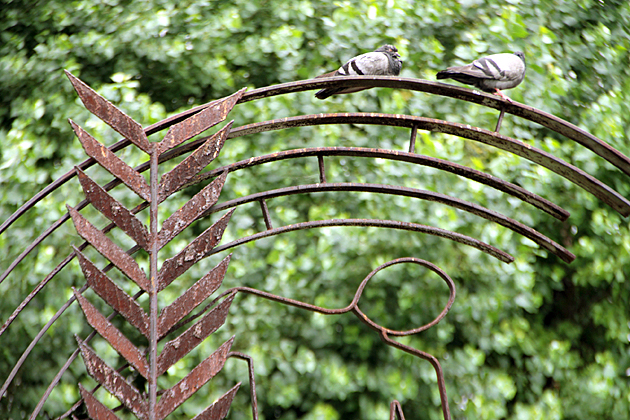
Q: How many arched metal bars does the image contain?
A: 5